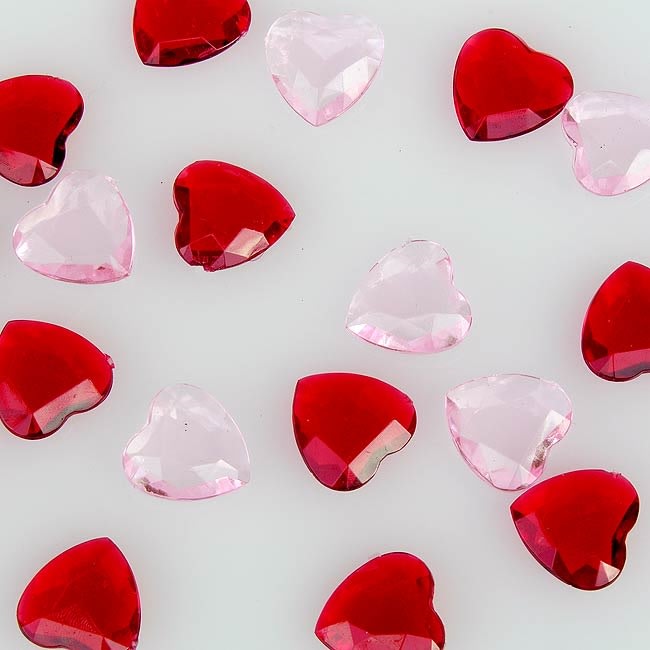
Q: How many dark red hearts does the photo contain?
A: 10